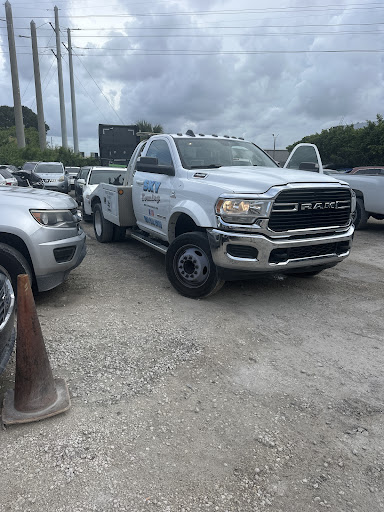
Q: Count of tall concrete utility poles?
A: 4